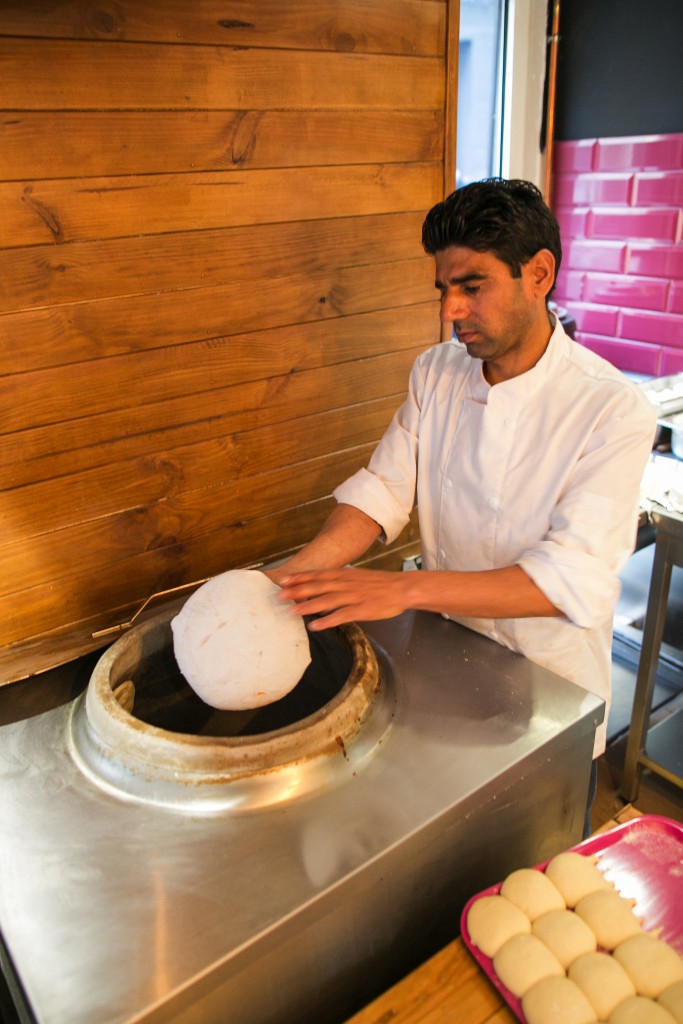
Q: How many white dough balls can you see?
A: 11